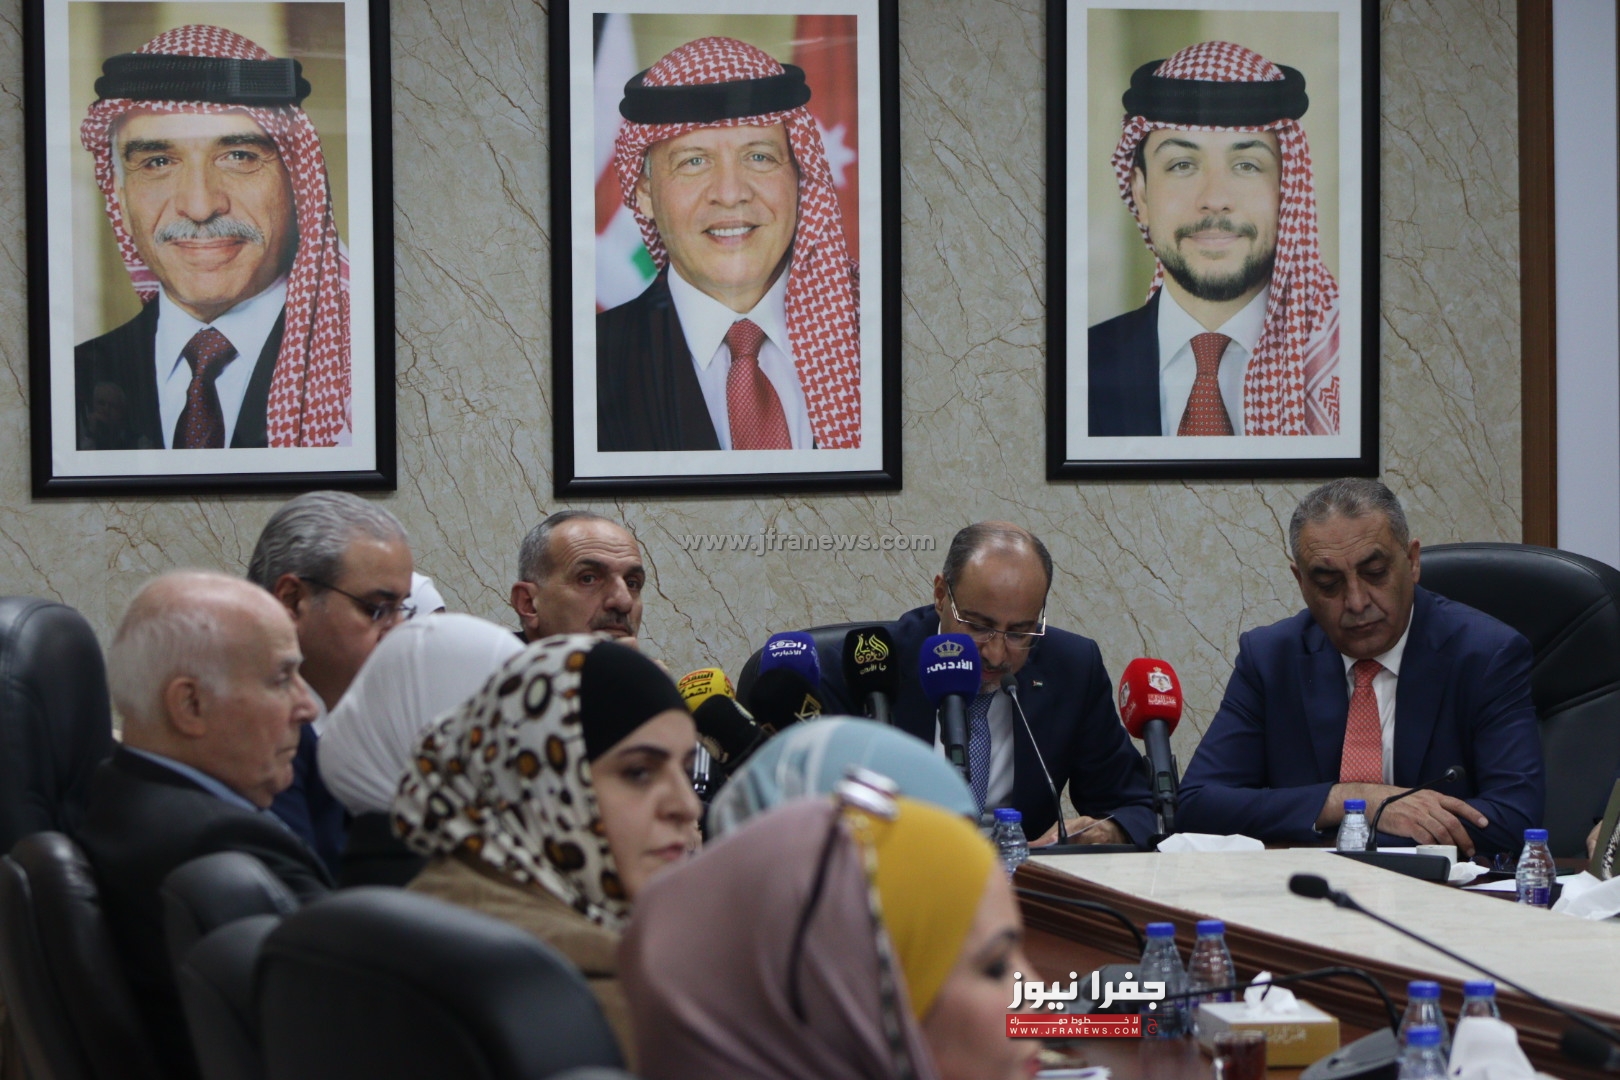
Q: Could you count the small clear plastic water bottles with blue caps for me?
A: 9